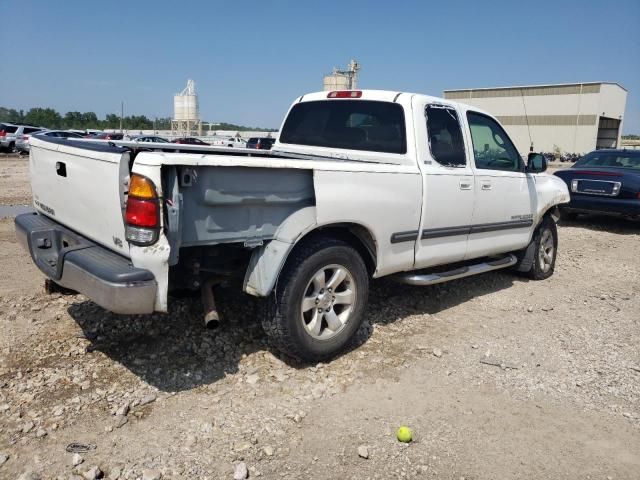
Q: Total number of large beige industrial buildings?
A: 1